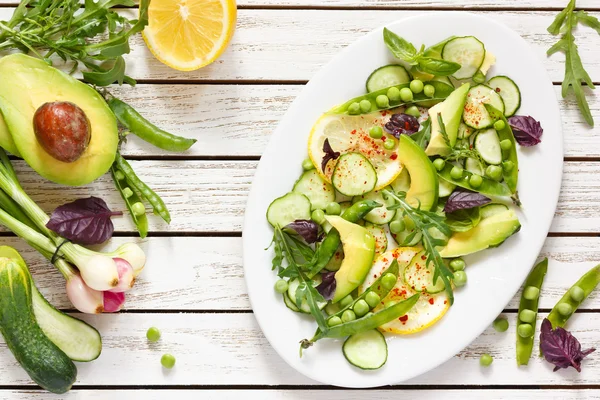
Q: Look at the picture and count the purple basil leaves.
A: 8